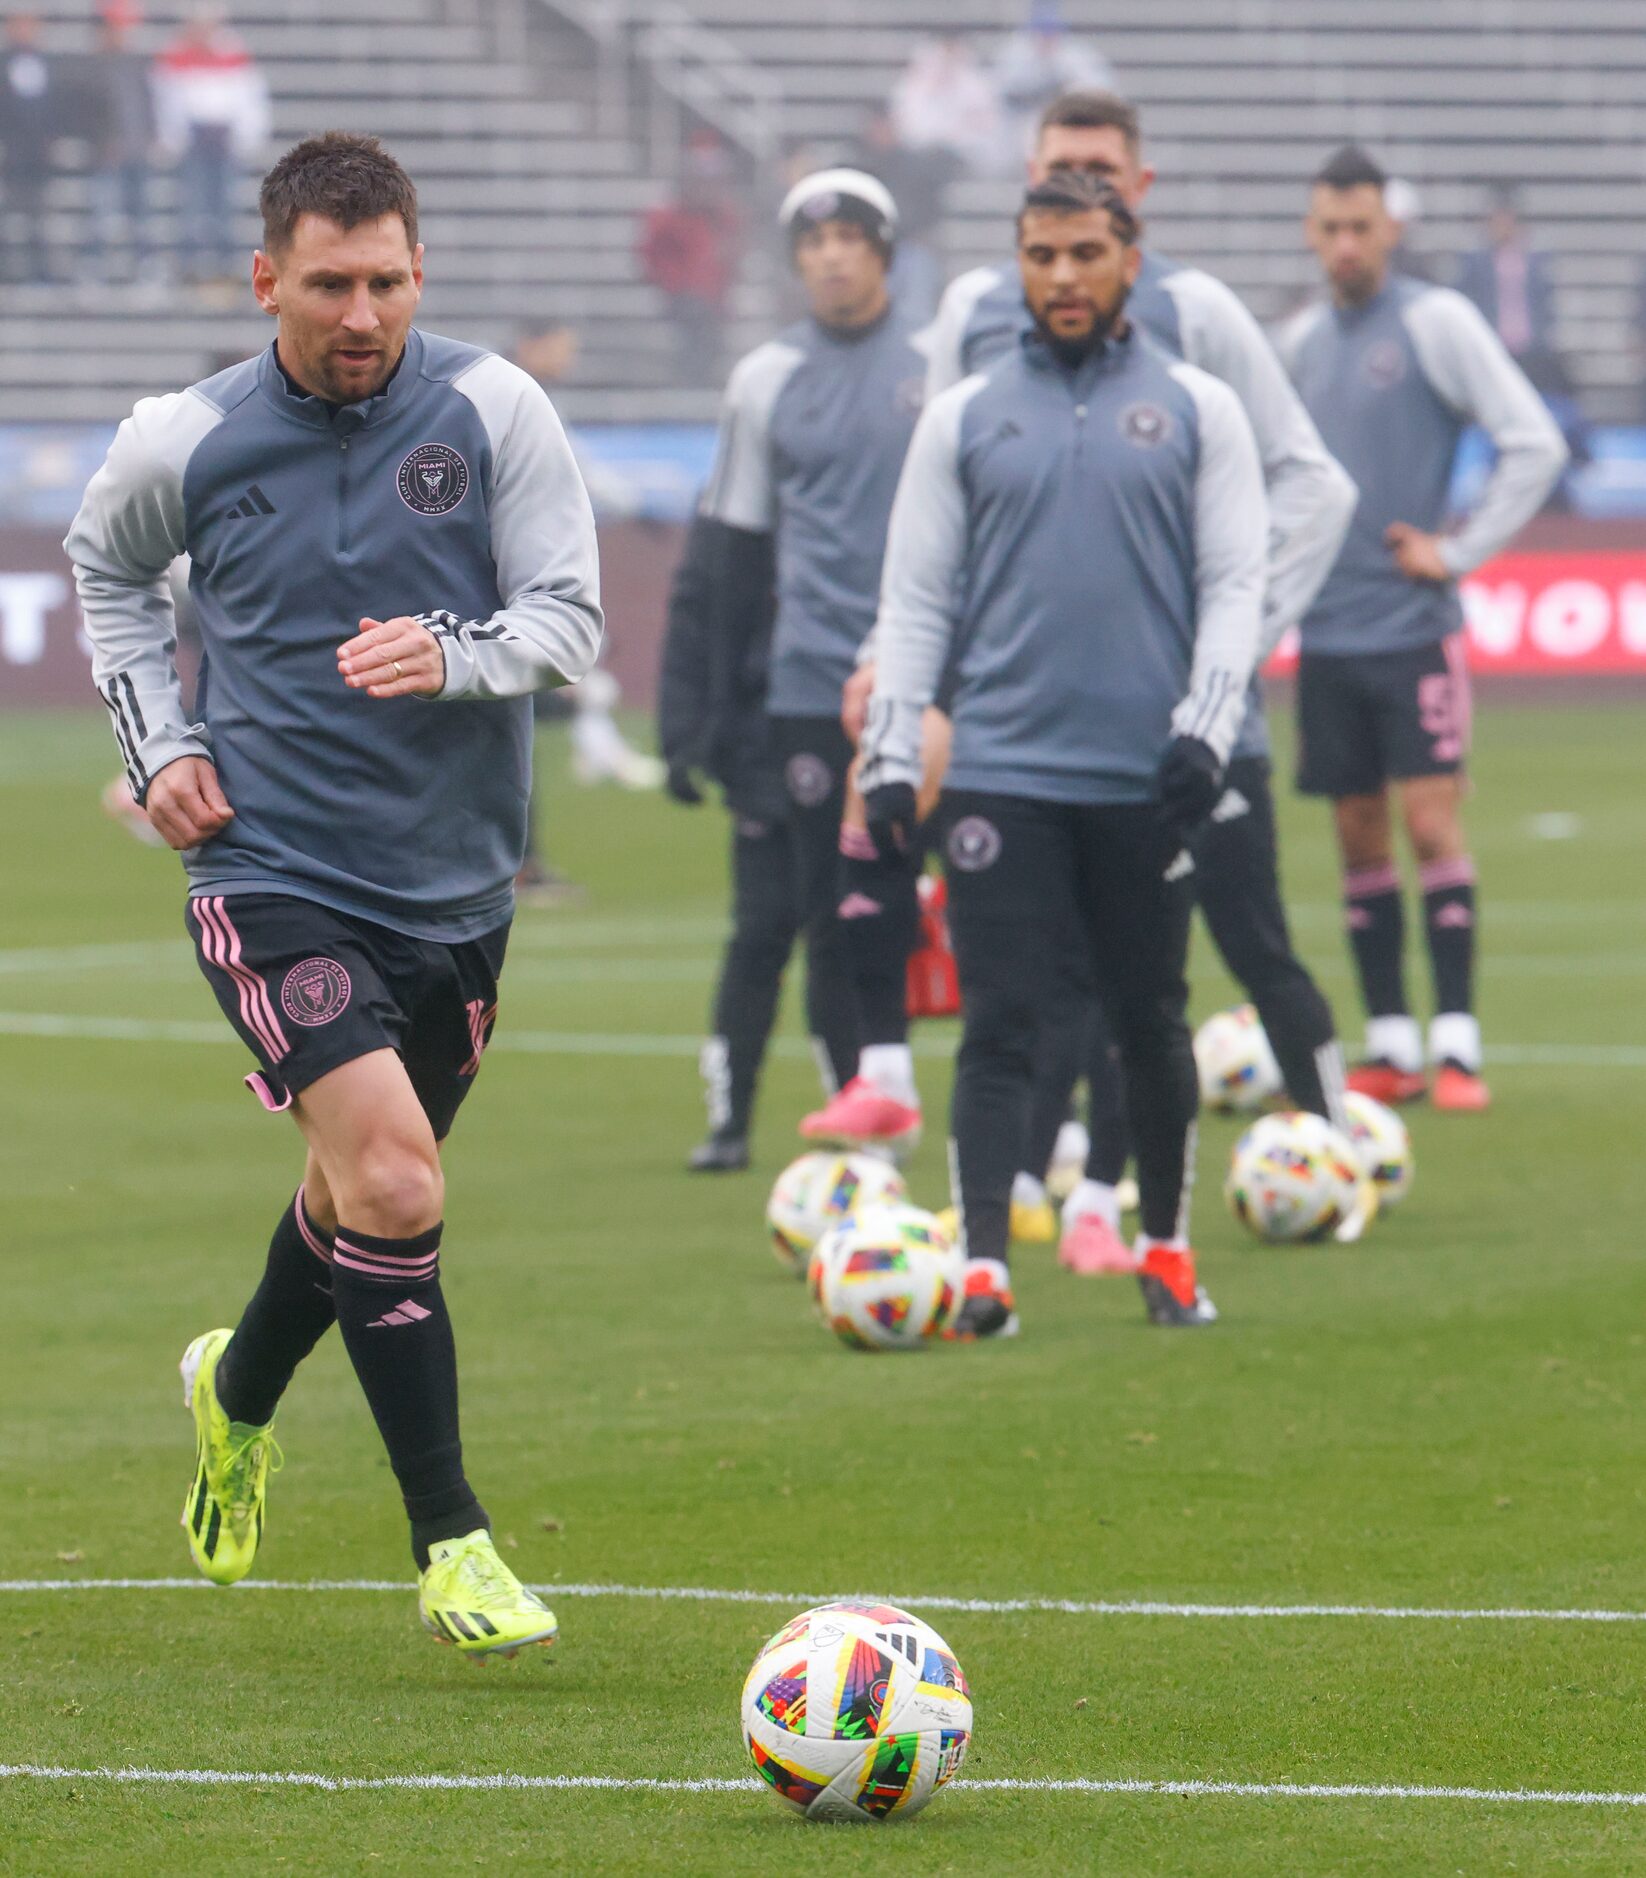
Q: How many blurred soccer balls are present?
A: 5